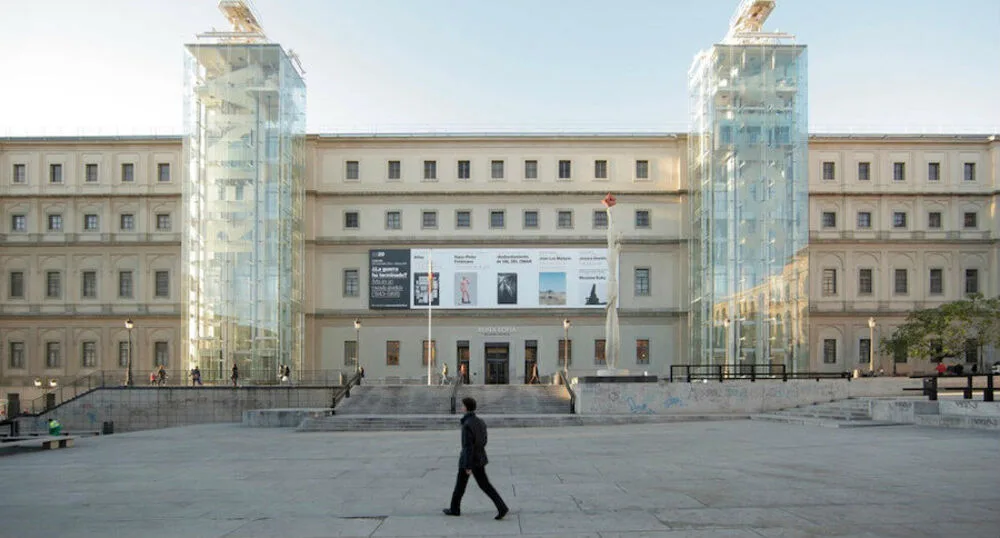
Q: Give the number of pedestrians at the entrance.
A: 3